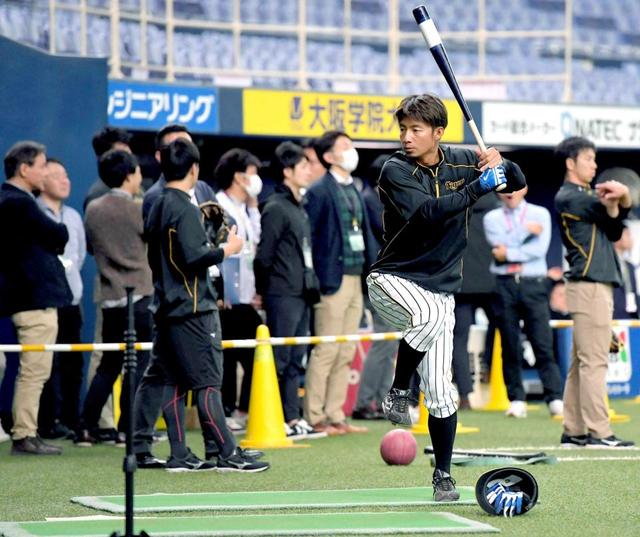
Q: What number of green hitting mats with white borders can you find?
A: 2